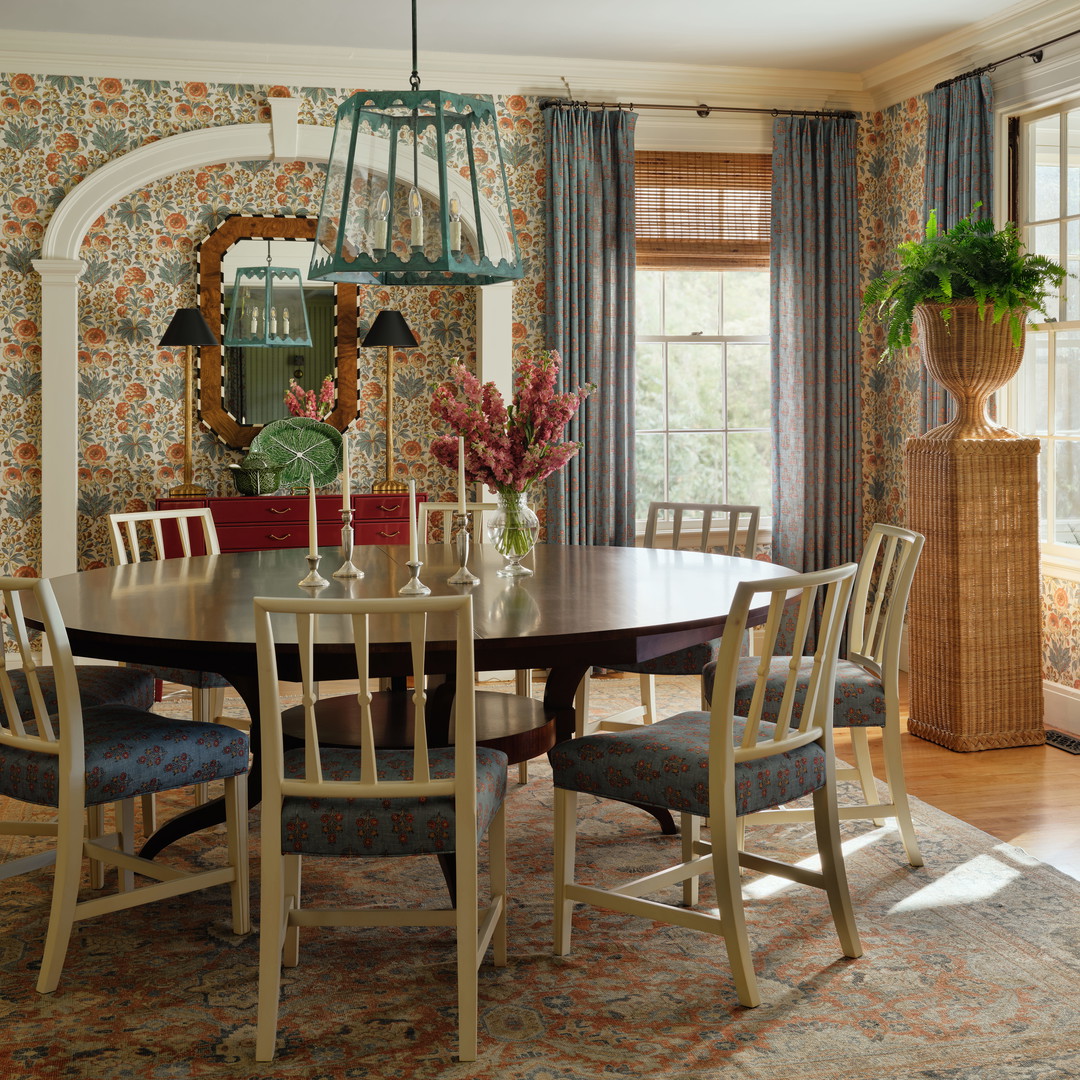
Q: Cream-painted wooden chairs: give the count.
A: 8